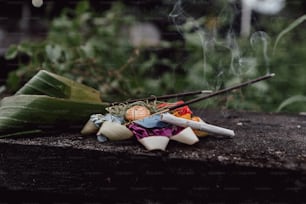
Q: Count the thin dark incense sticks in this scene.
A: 2